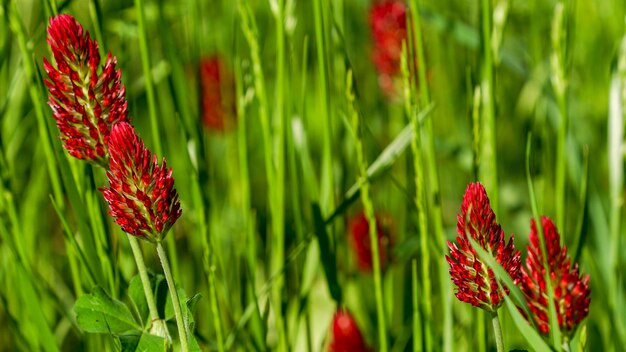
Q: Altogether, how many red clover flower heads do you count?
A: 8